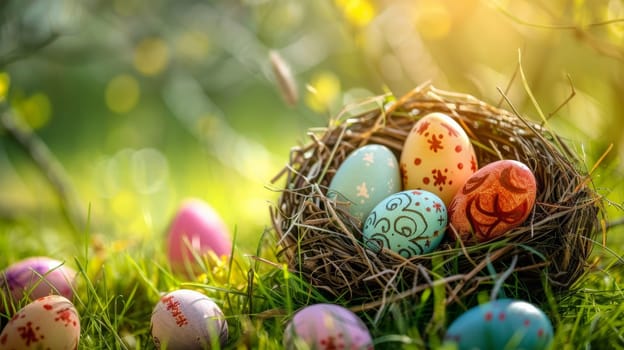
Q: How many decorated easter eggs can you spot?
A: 10